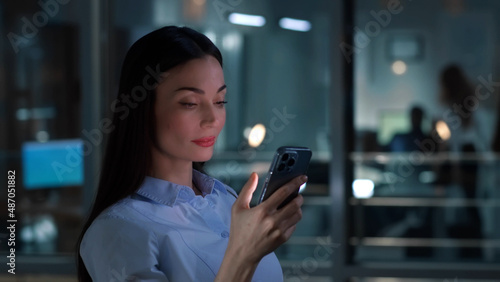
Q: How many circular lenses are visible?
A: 3